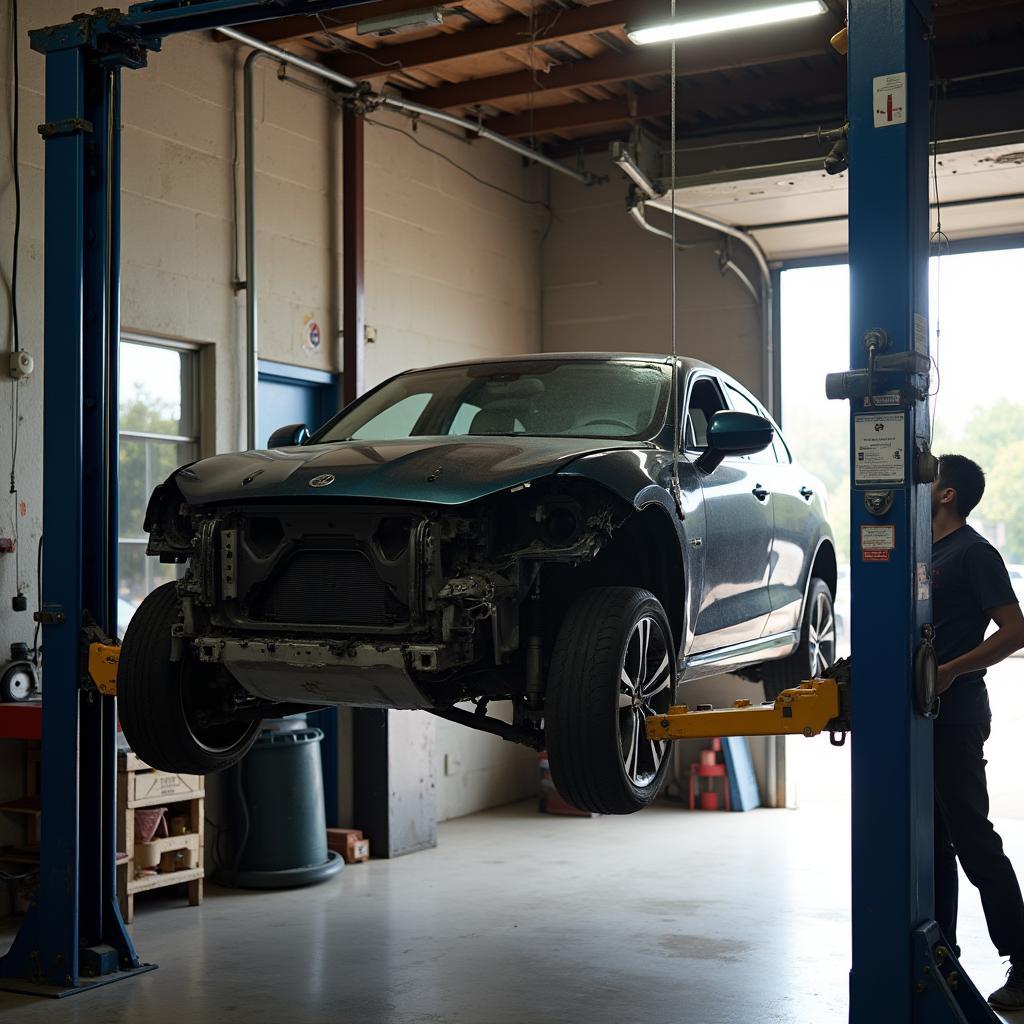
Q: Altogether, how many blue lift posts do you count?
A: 2